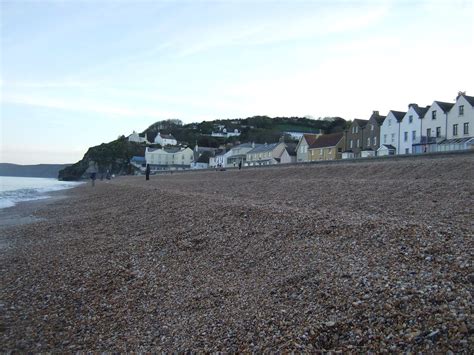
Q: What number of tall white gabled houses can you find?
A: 4